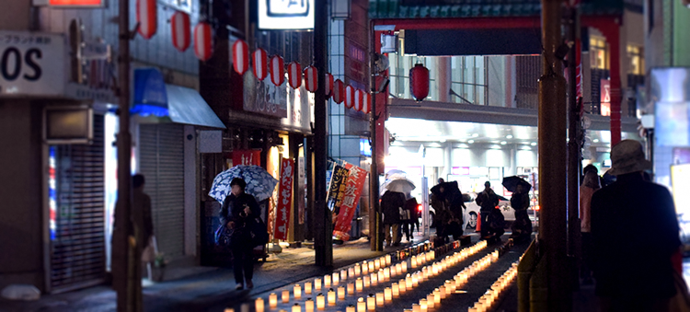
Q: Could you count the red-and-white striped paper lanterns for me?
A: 13